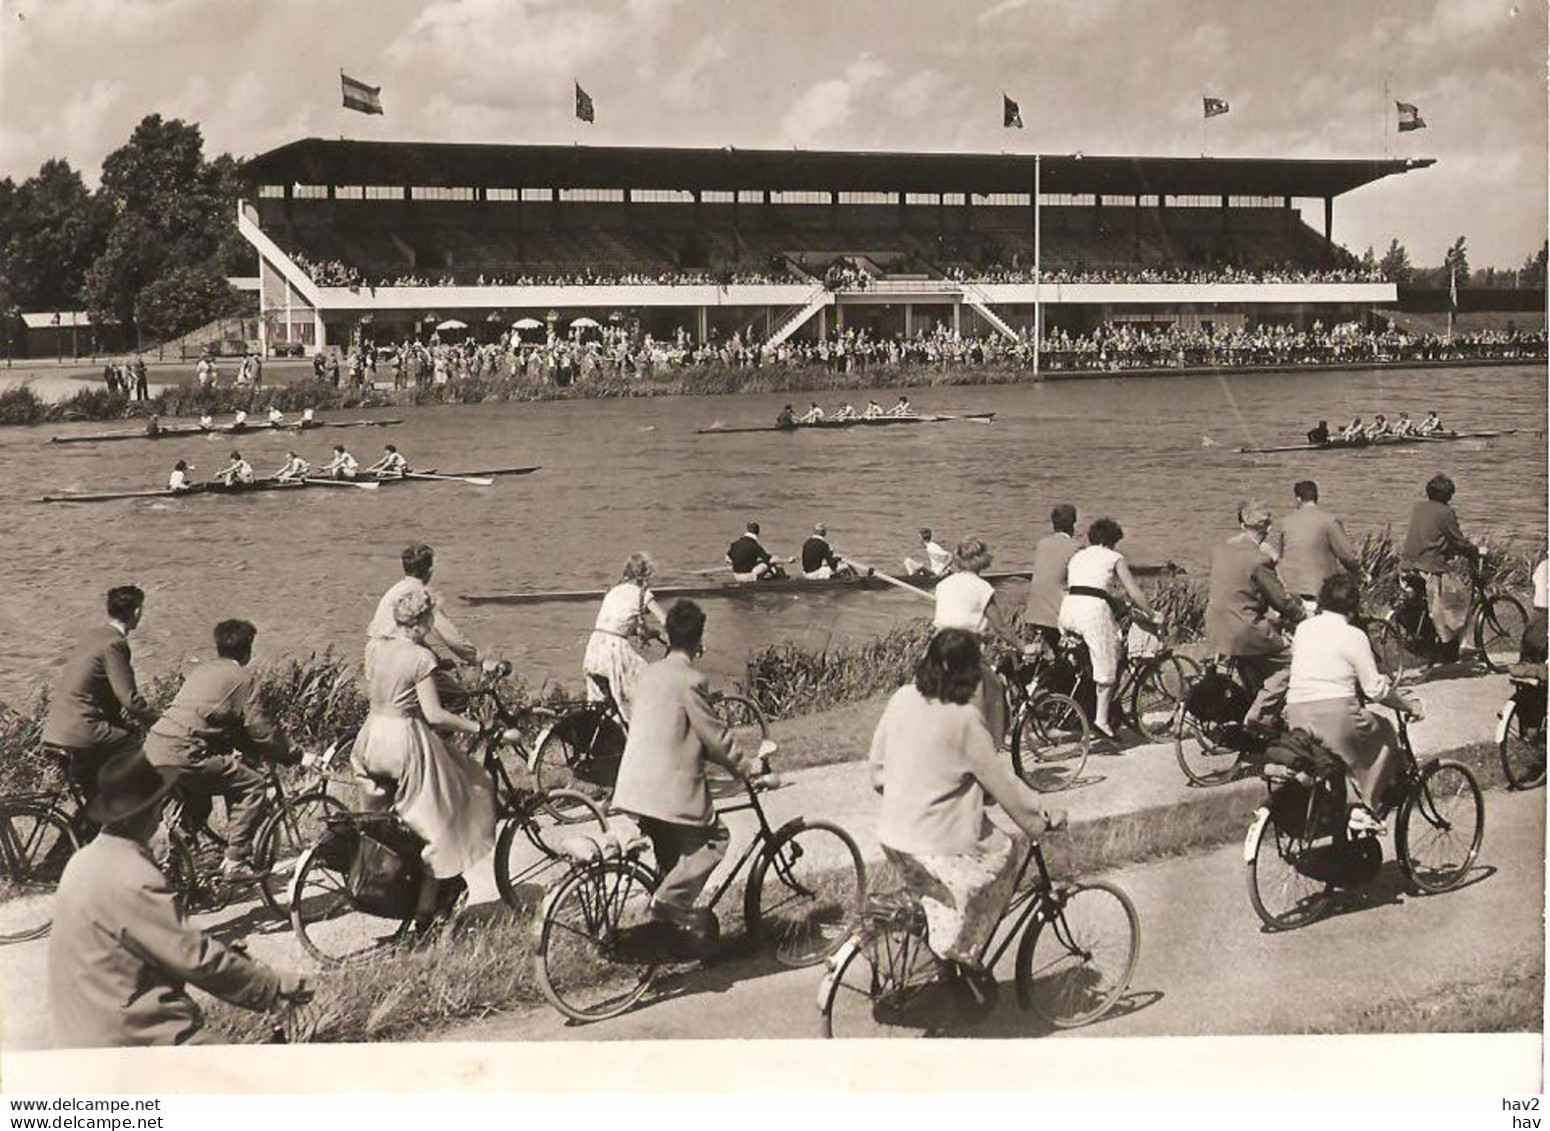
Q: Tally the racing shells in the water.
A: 5